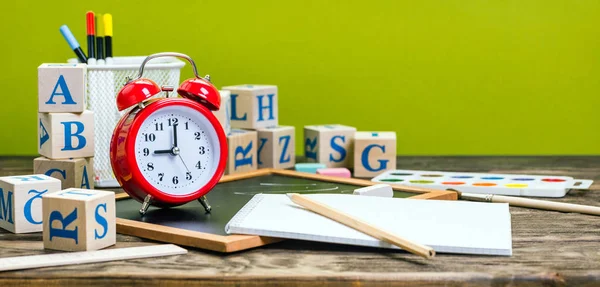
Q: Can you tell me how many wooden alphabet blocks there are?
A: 11